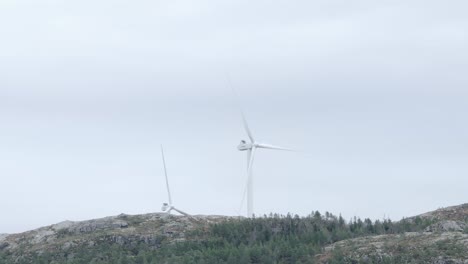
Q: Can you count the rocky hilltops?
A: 2